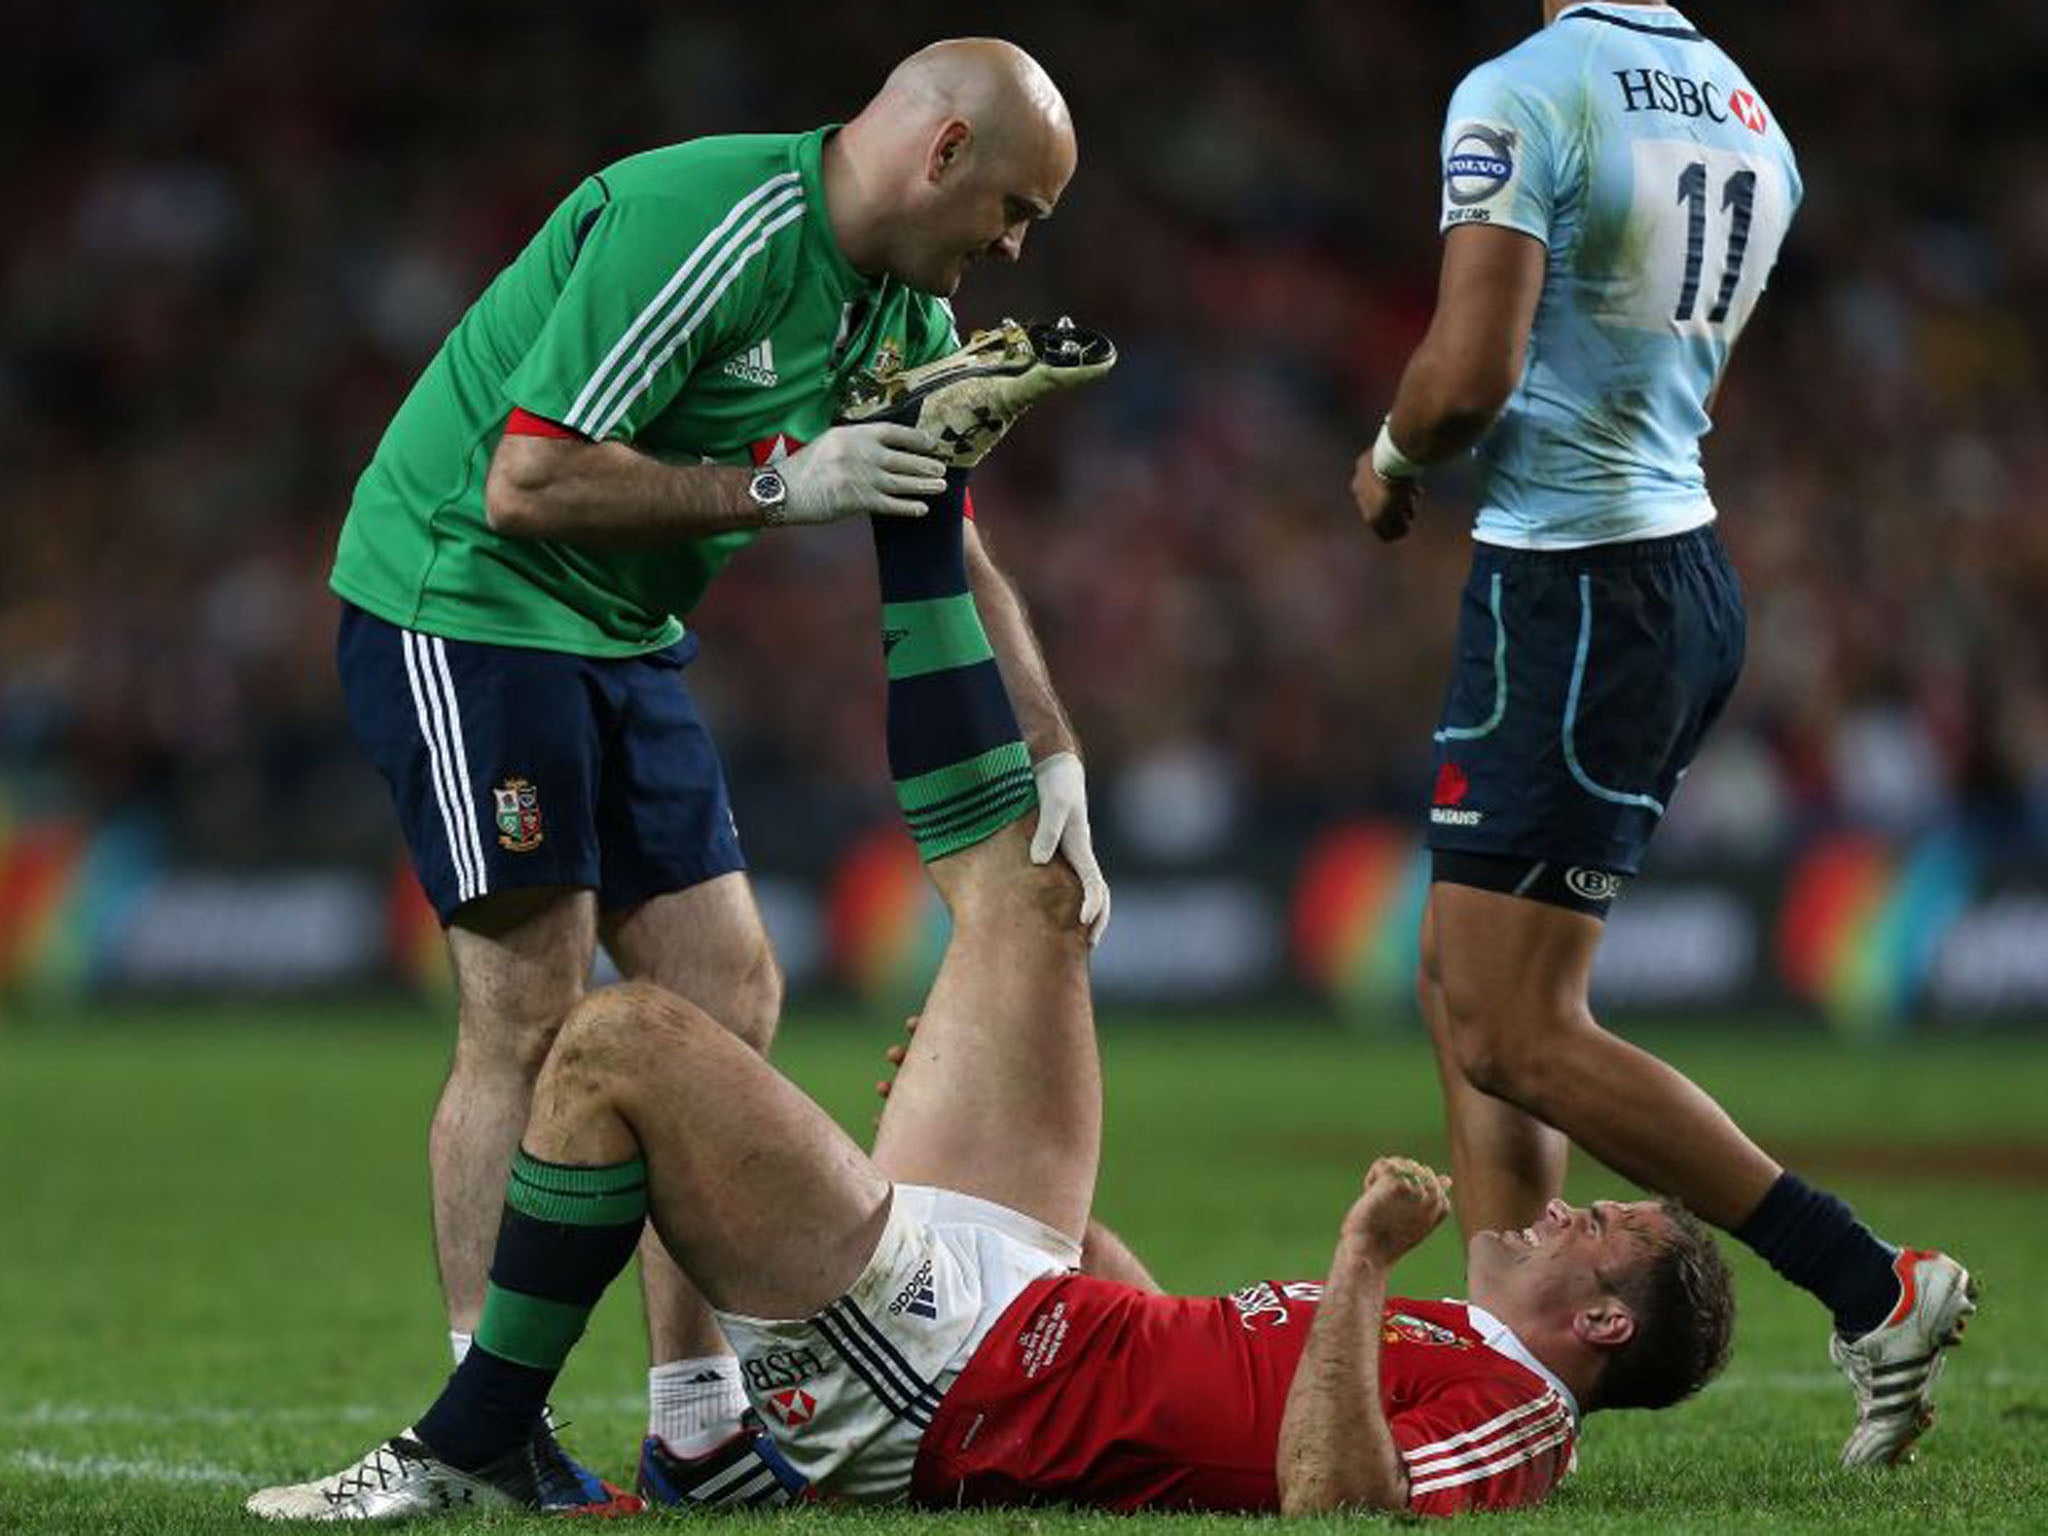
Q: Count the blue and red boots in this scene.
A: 2